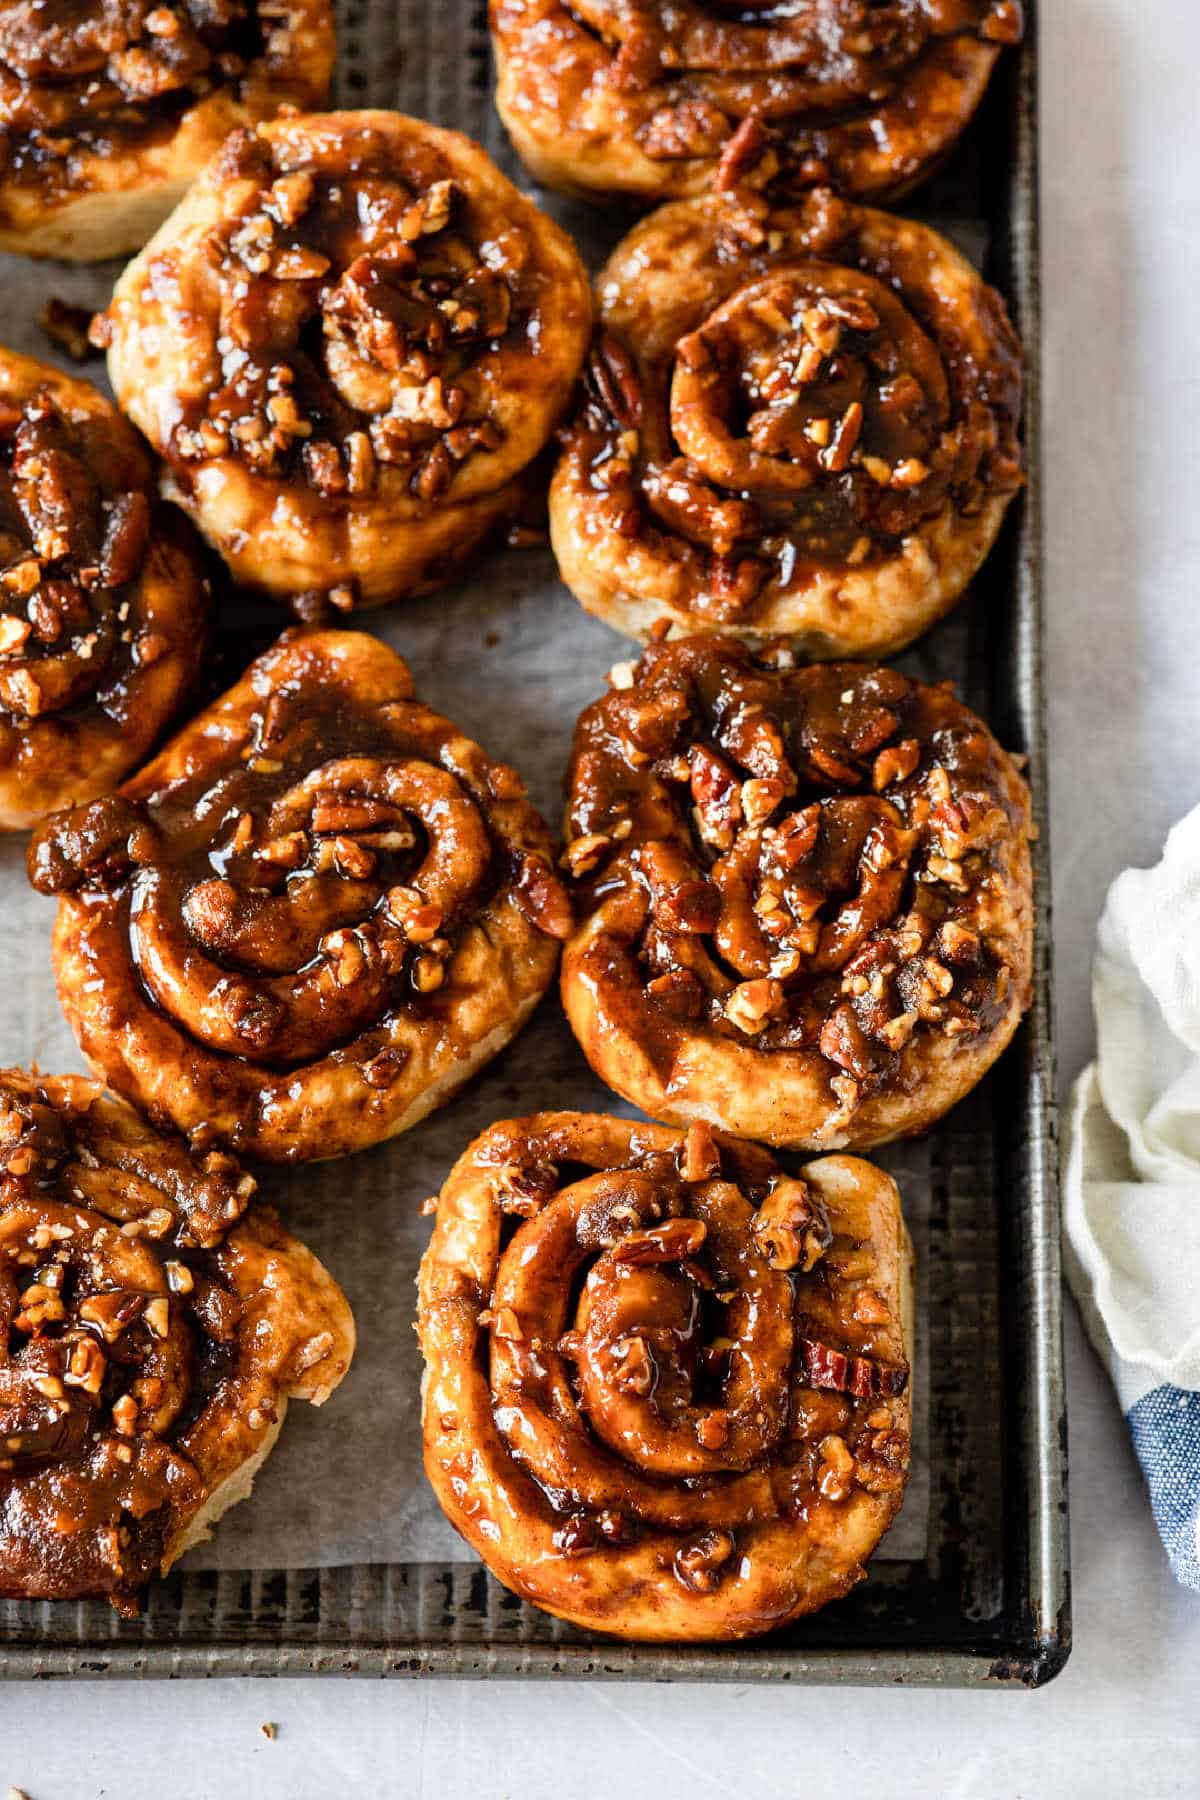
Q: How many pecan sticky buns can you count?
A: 9